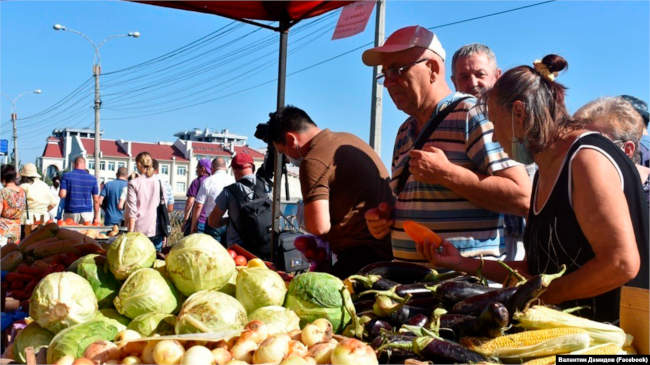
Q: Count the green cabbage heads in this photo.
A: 12